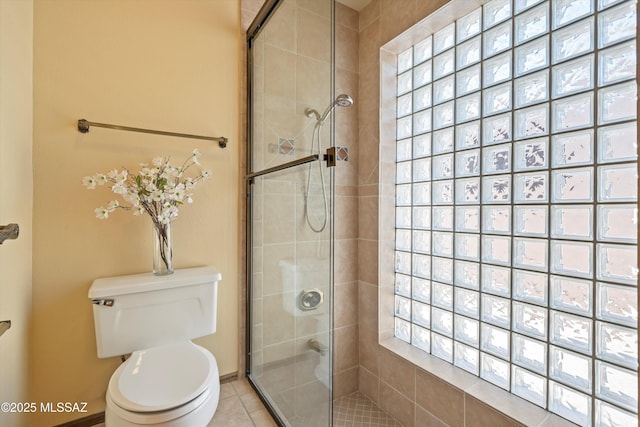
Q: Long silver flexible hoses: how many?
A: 1